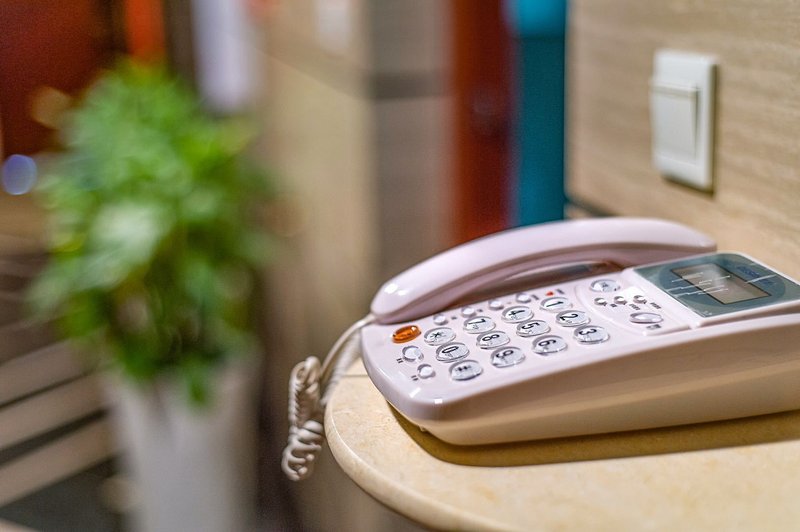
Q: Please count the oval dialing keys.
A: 12